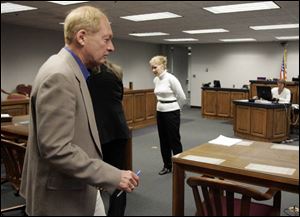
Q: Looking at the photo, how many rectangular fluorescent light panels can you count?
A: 11